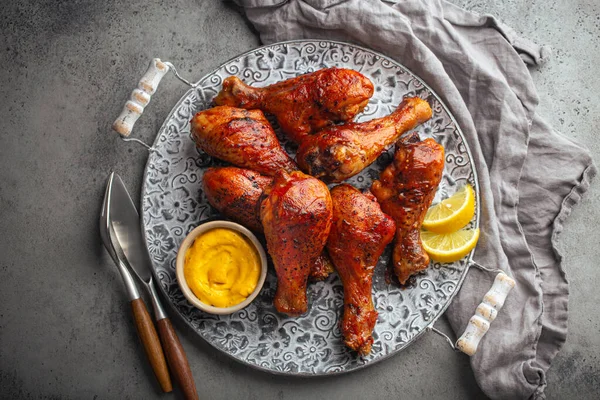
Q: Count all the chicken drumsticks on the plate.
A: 7